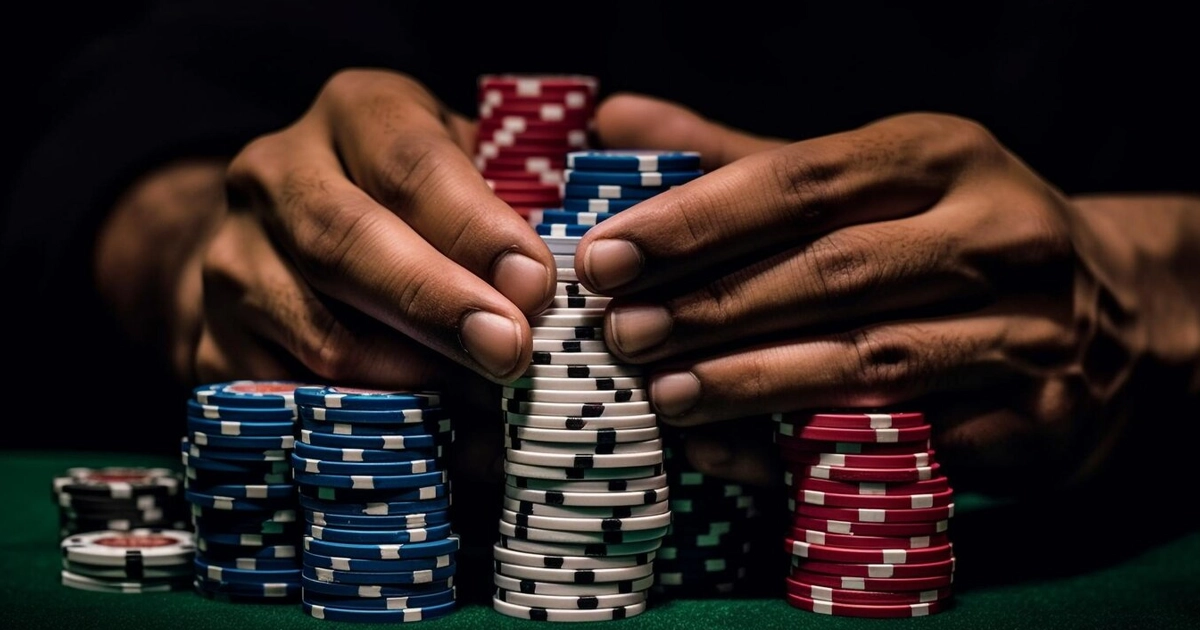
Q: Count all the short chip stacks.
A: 2